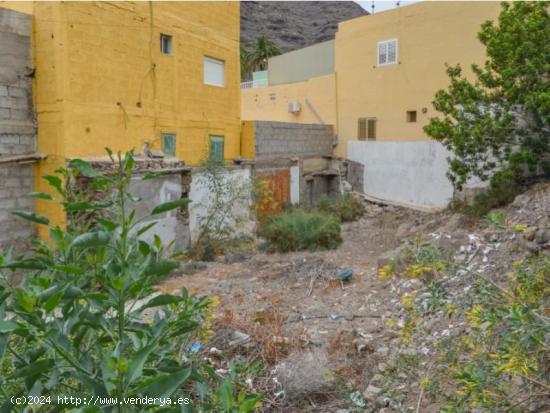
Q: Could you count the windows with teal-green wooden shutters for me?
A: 2